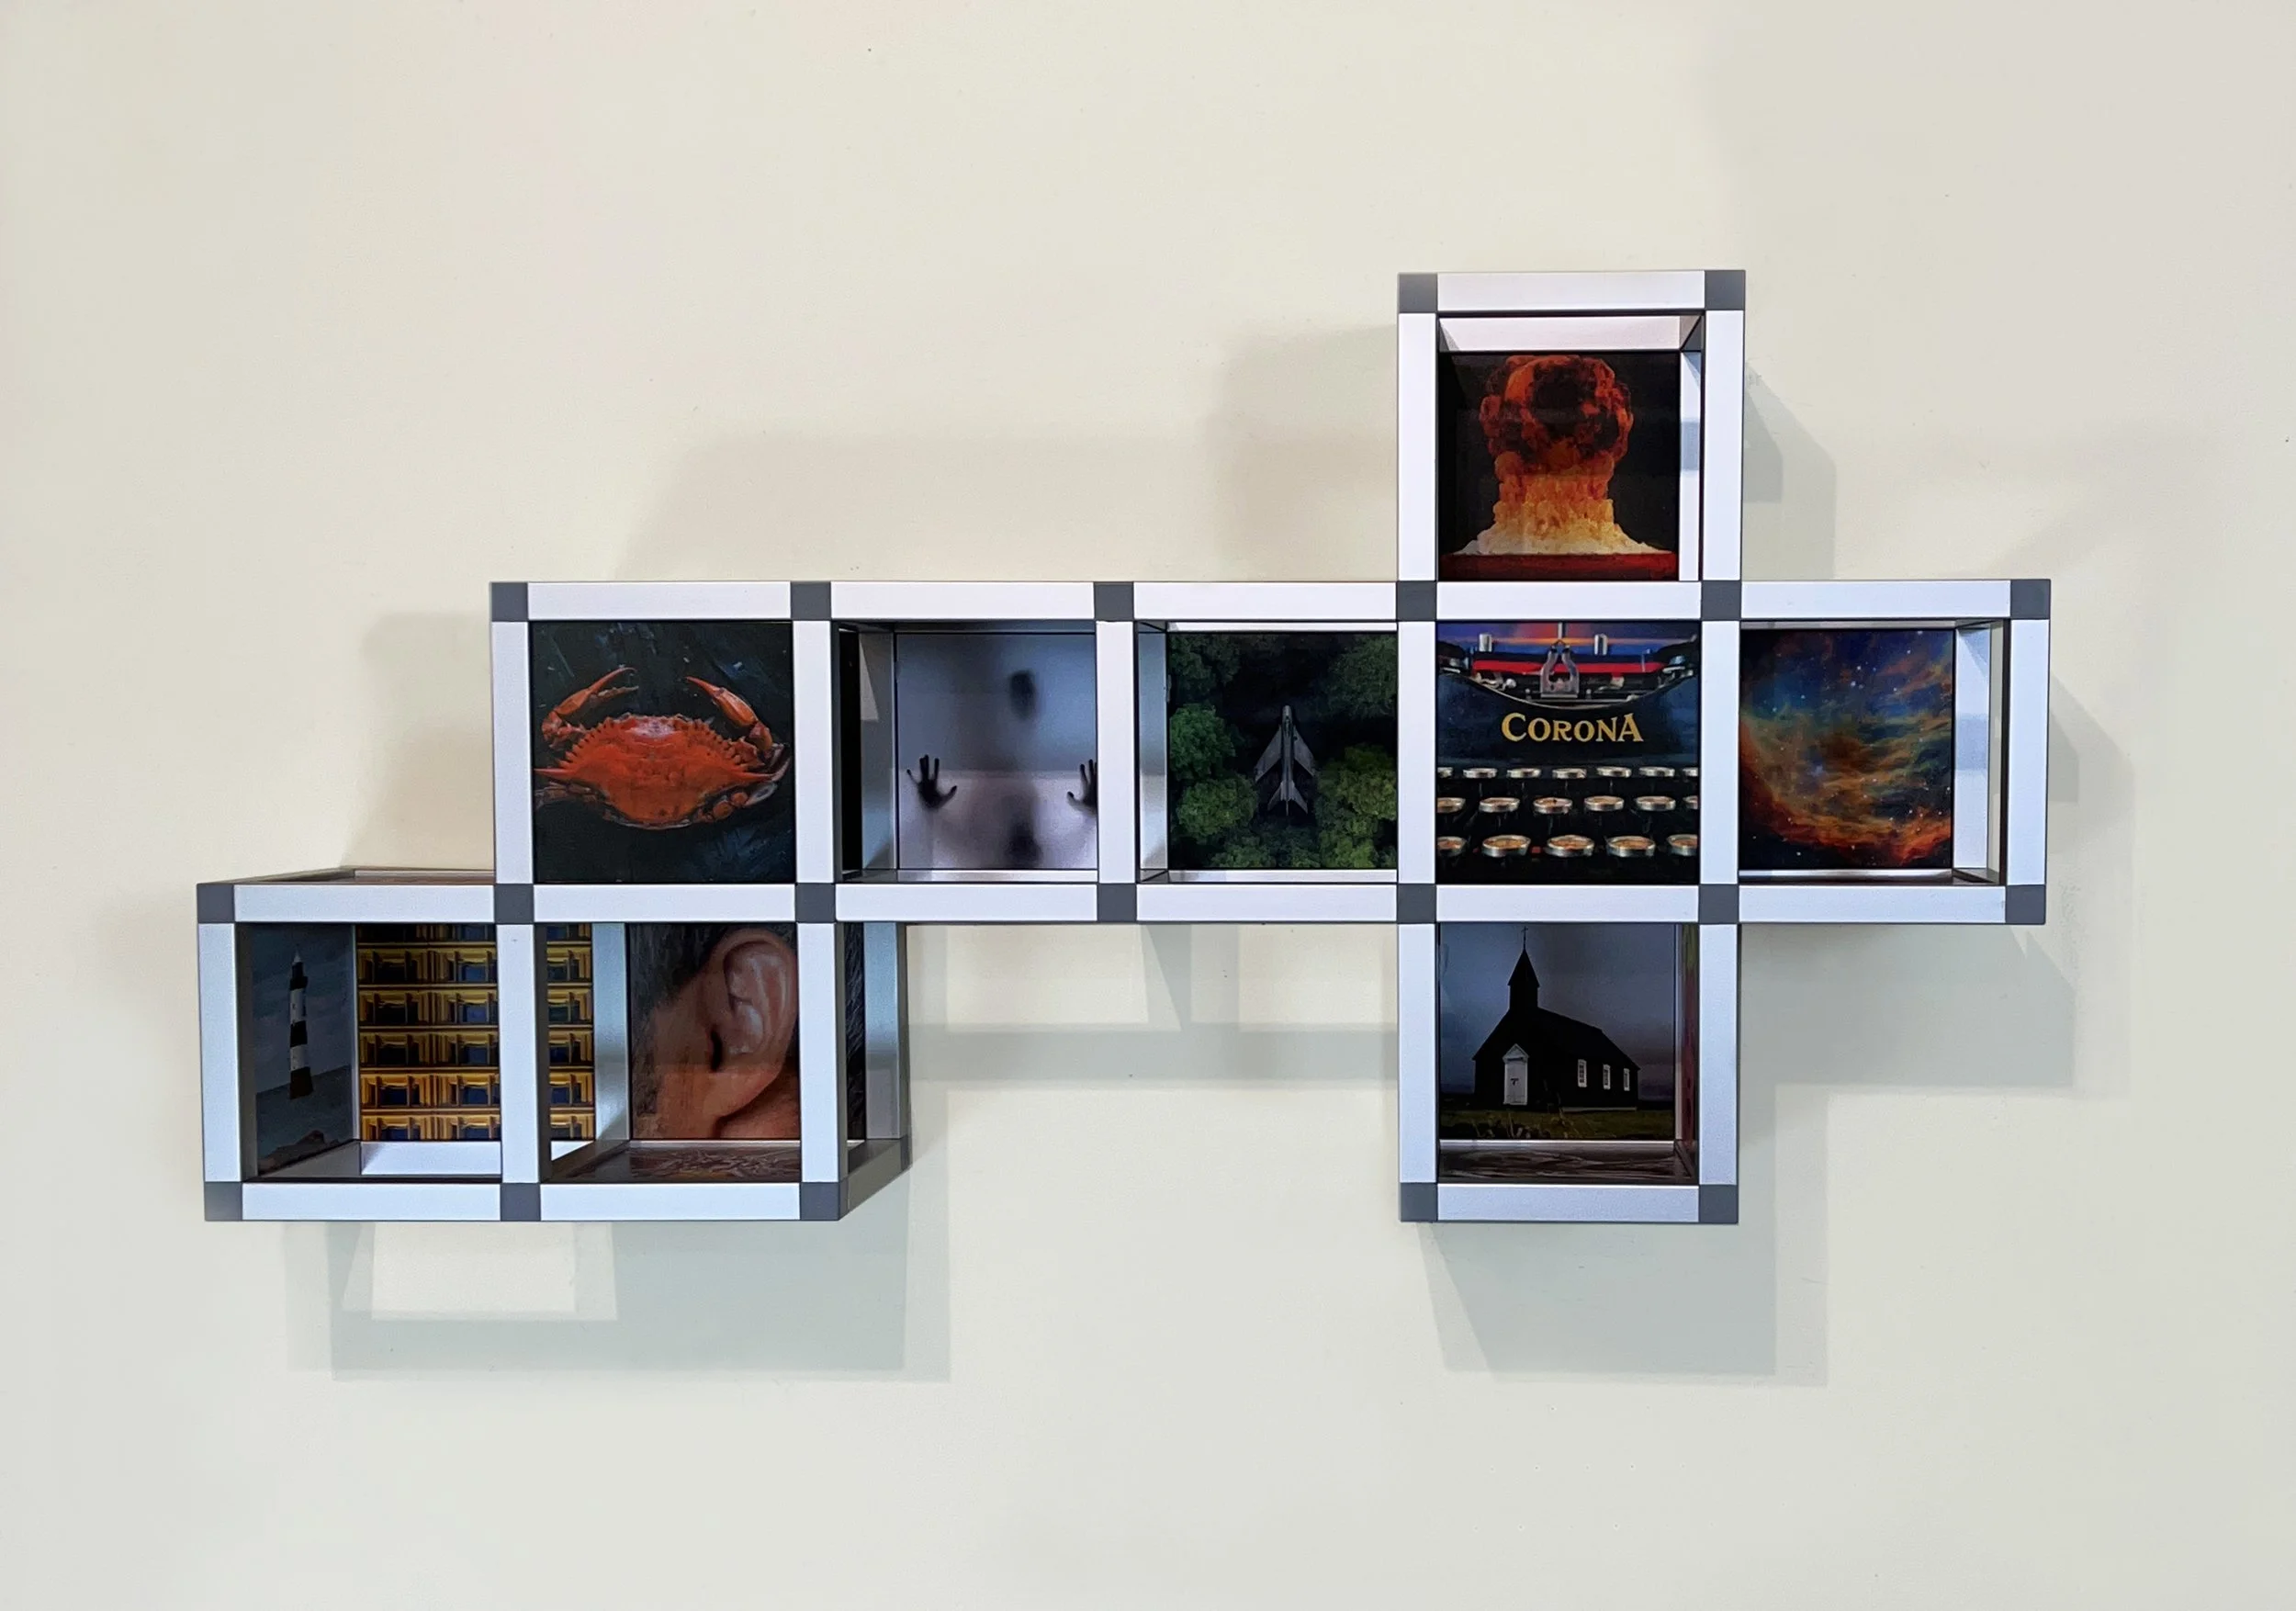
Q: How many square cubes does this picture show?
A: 9